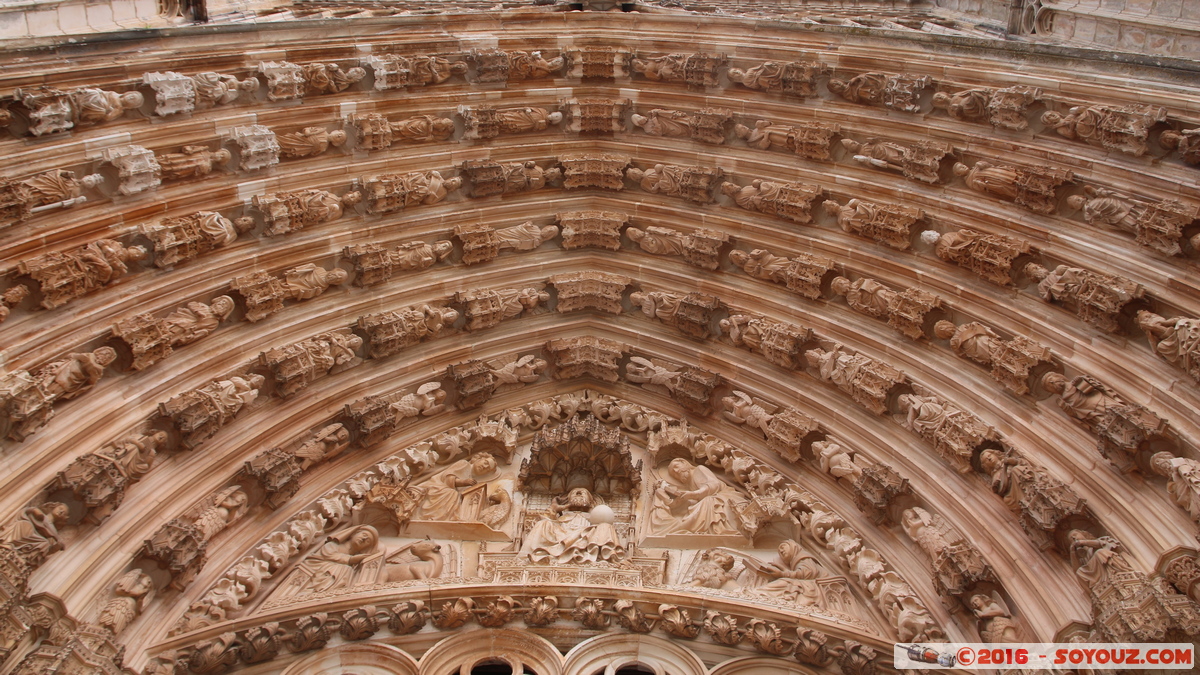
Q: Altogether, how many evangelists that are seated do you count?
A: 4